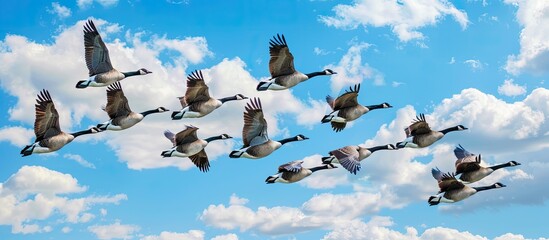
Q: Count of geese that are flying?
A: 13